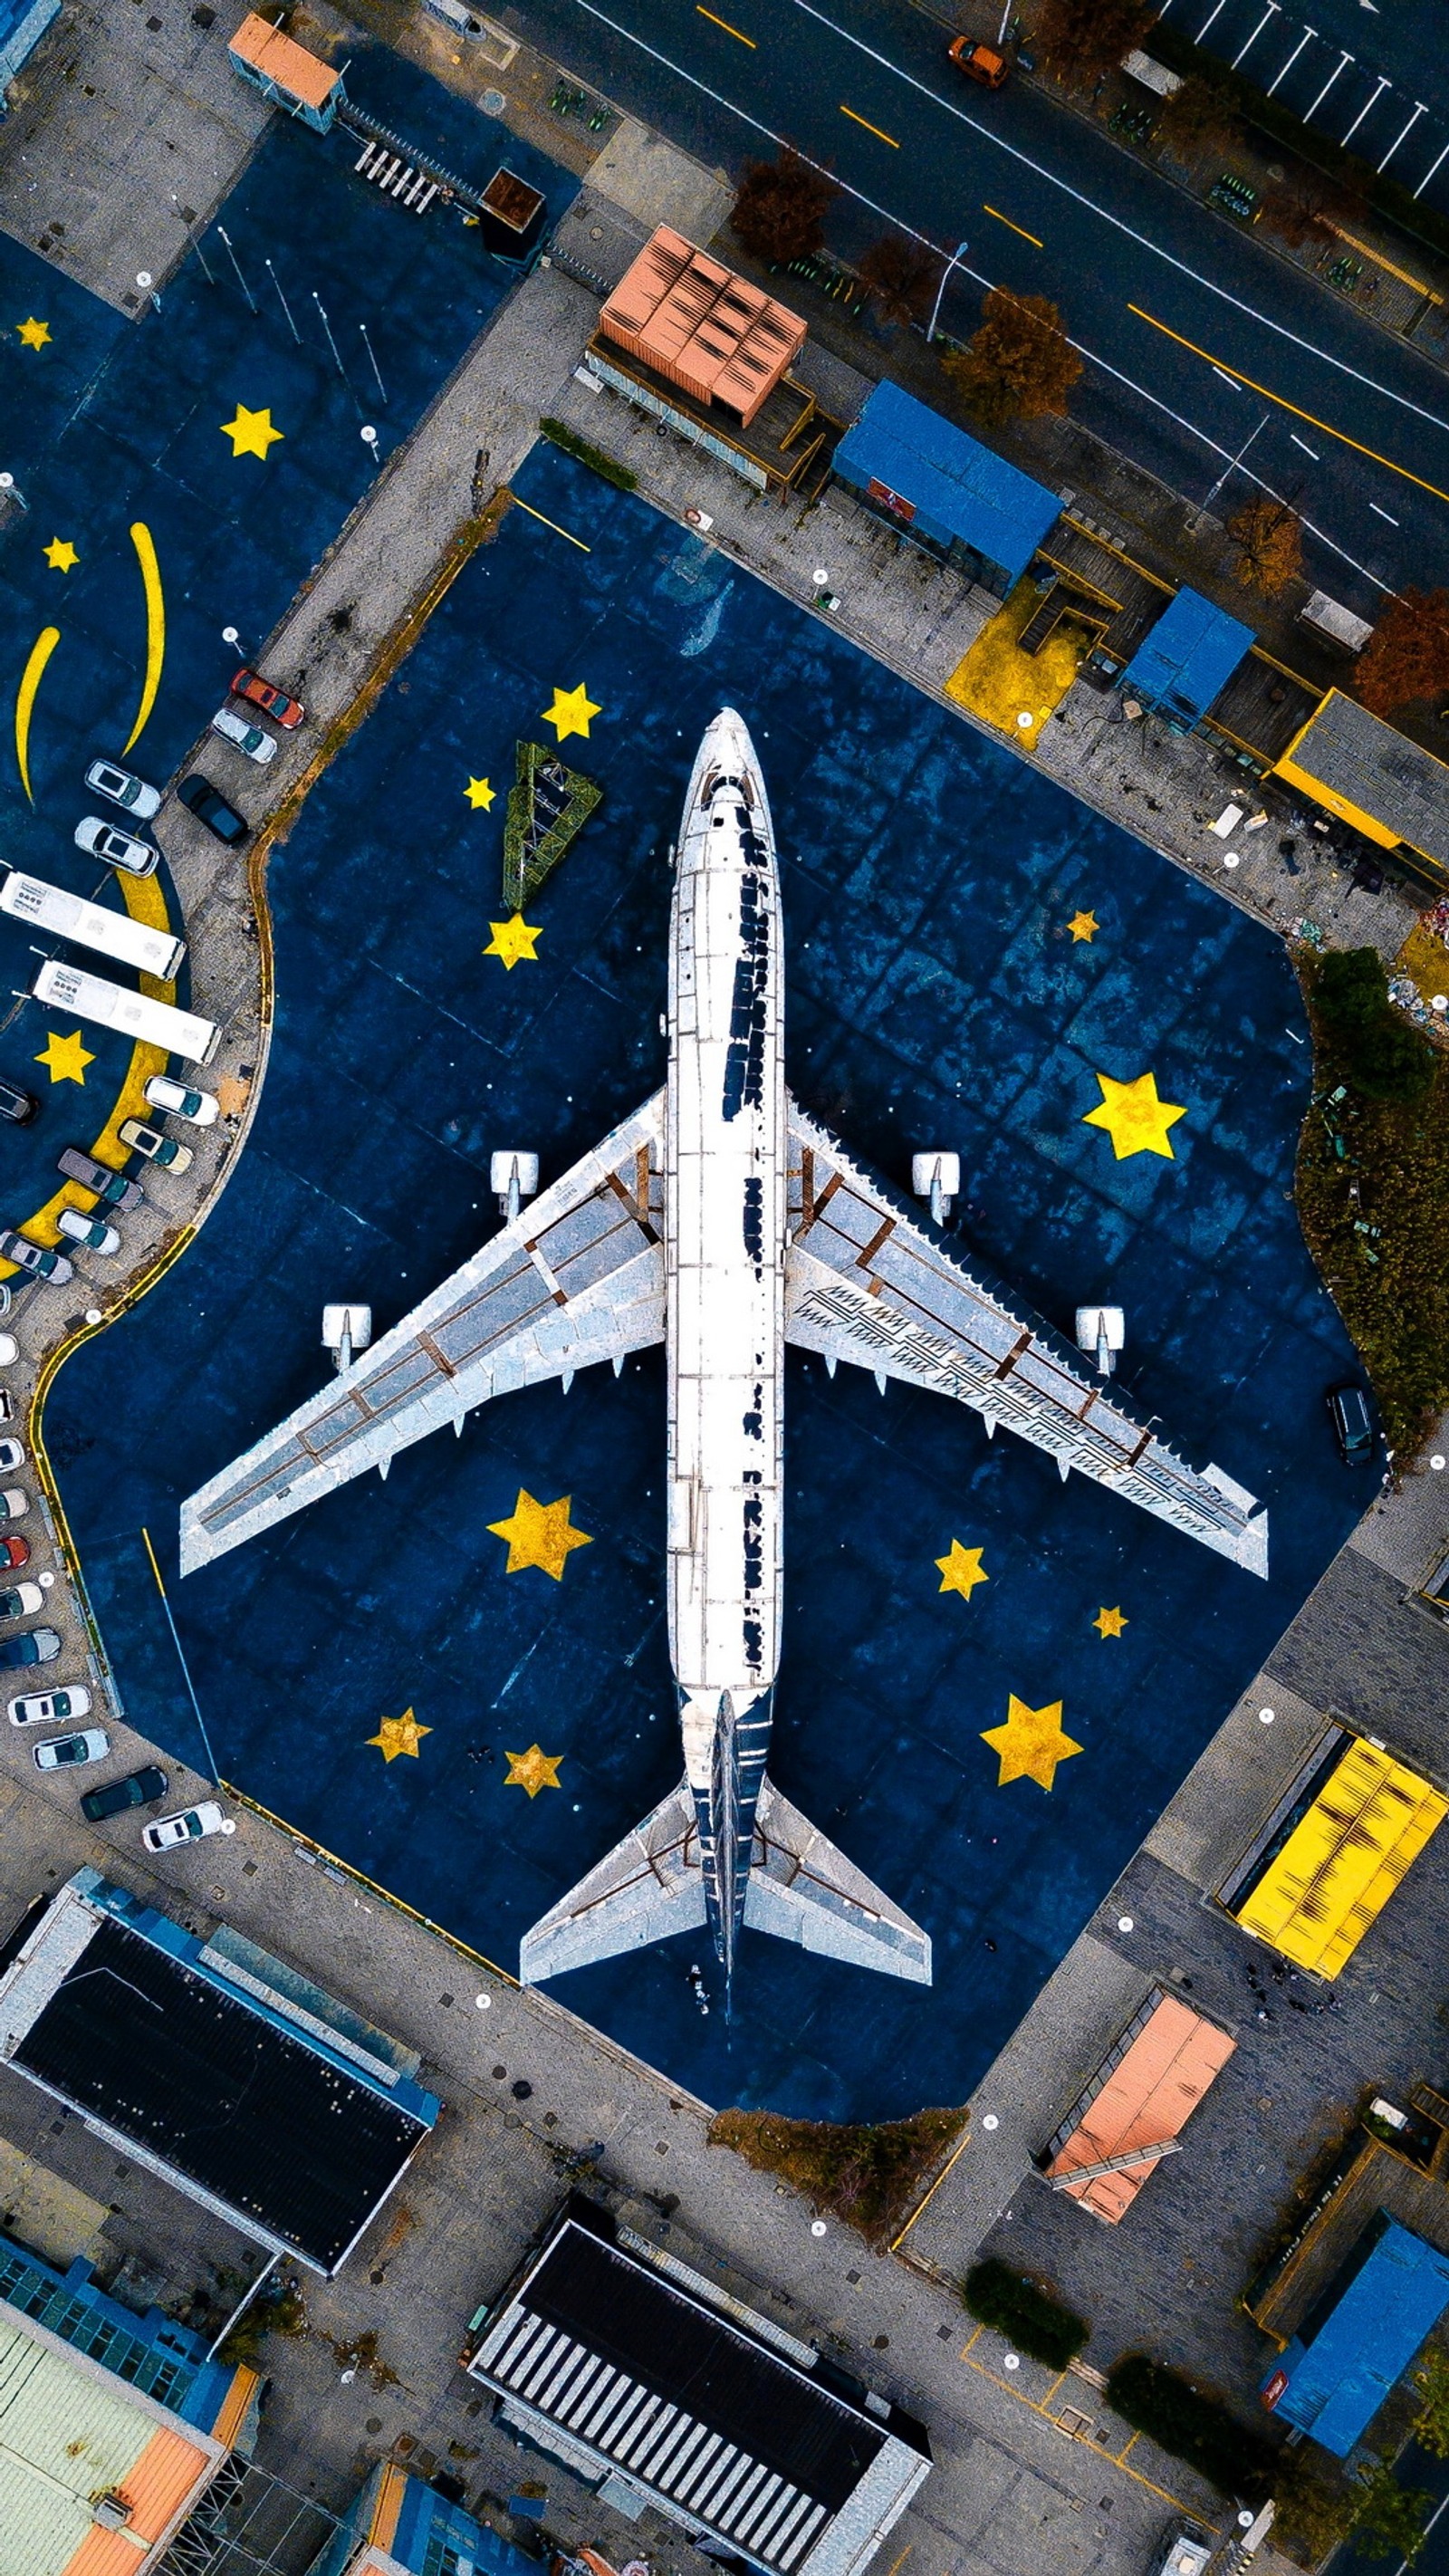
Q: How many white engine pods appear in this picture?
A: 4